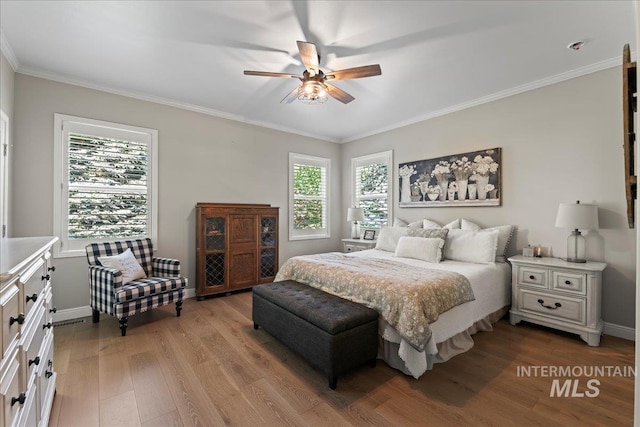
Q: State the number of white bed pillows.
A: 6